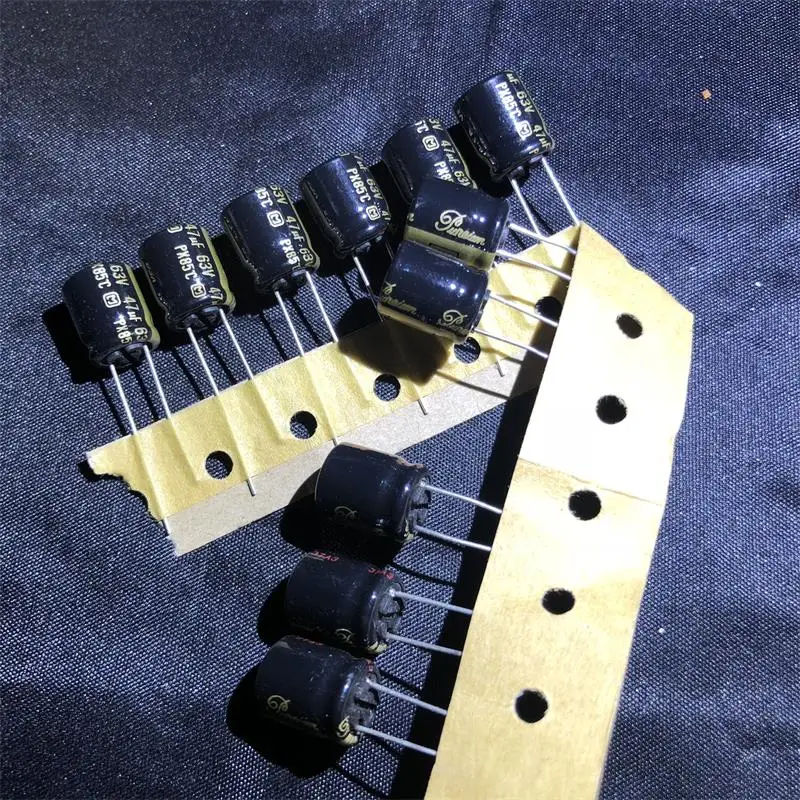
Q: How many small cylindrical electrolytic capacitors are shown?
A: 11